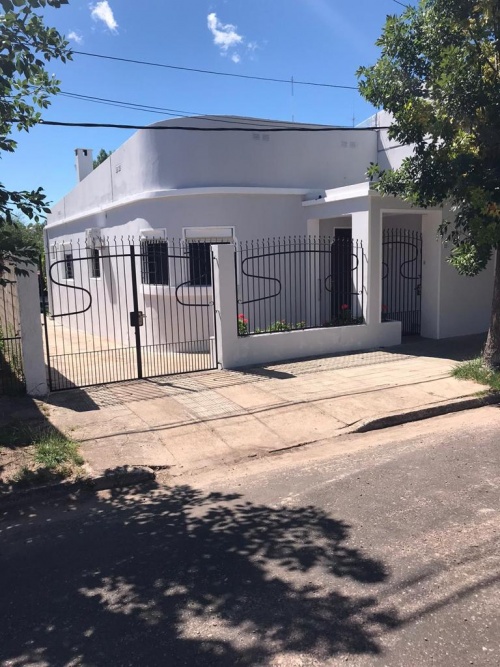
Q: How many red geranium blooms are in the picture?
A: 3